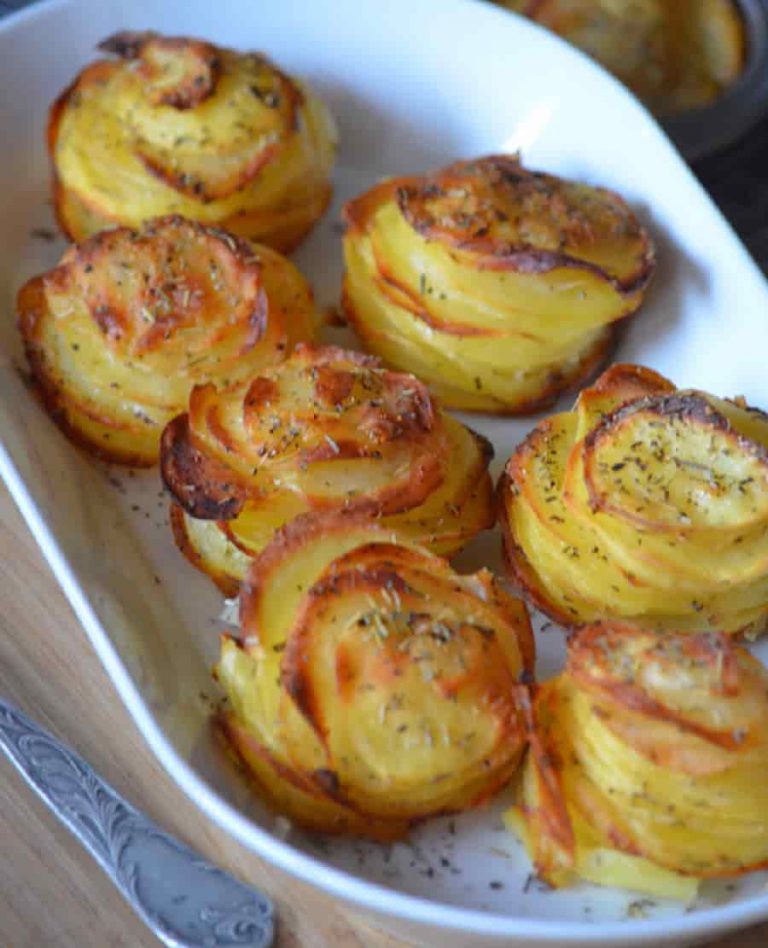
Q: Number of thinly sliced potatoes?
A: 7